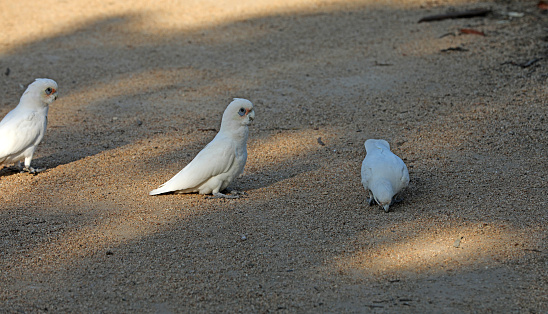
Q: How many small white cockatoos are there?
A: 3